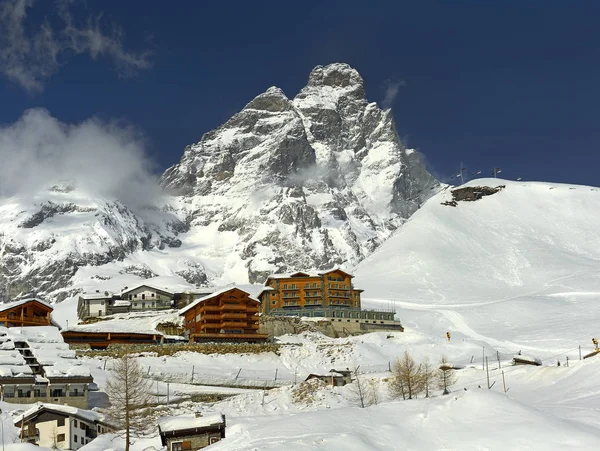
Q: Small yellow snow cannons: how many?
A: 2